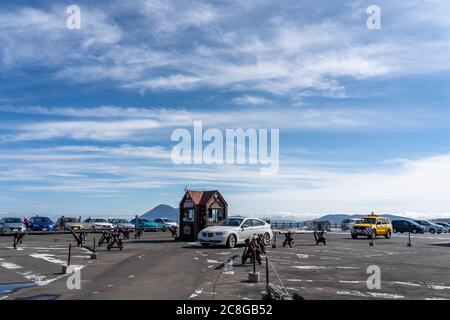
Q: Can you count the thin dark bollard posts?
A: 7